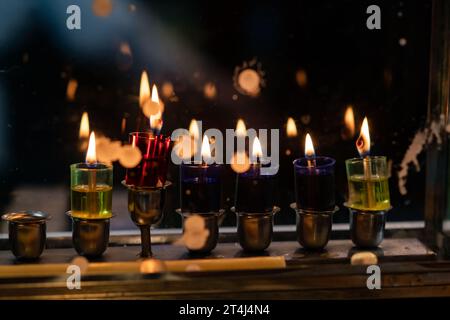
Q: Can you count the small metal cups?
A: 7